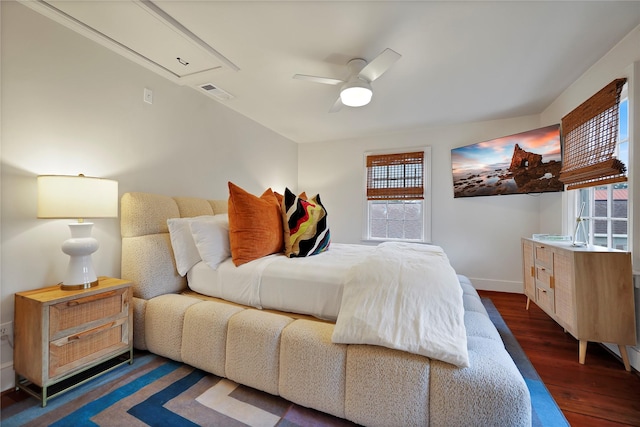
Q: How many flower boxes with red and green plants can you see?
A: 0